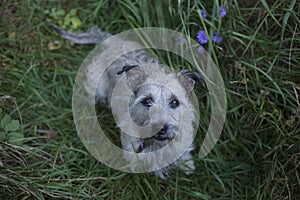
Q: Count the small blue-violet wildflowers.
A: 6